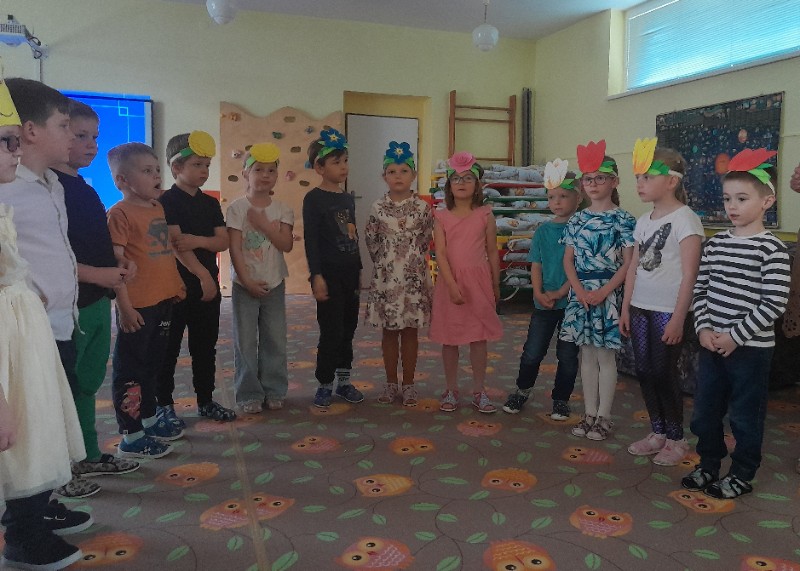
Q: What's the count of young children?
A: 13